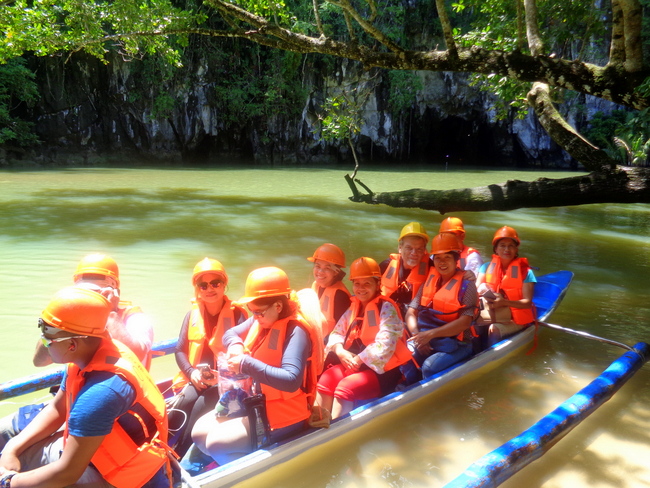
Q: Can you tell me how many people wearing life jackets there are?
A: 10